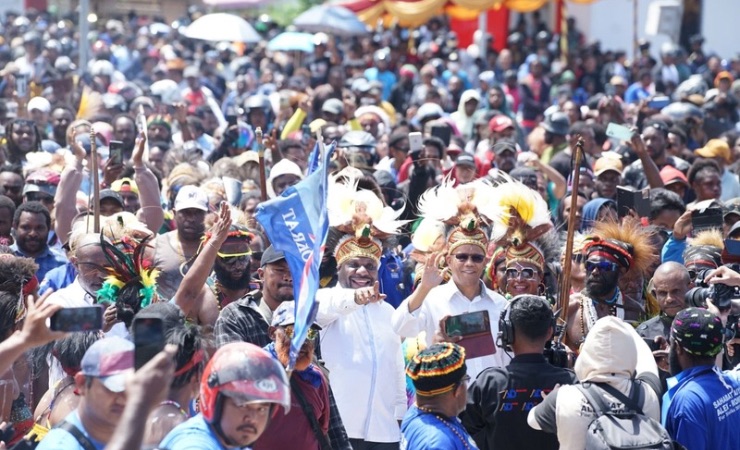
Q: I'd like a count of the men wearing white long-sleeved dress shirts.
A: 2